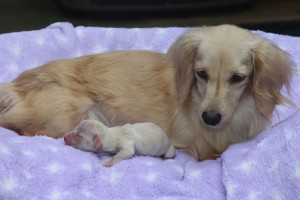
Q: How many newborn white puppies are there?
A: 1